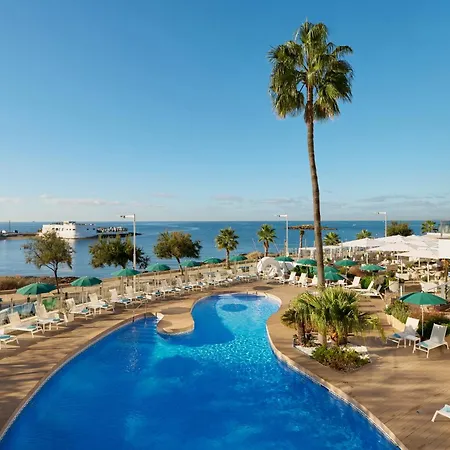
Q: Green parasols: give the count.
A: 14